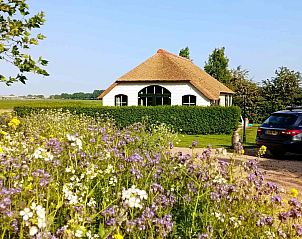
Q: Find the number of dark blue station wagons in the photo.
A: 1